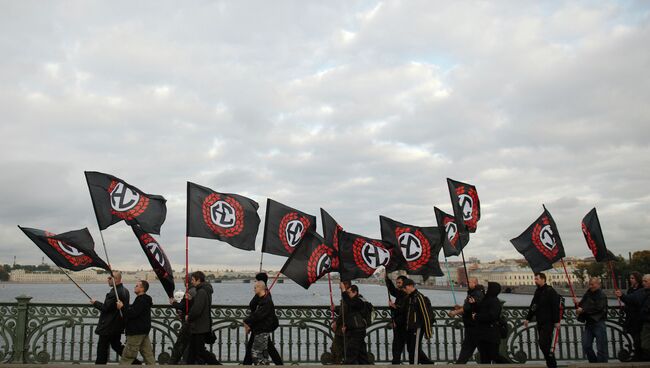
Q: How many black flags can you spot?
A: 13